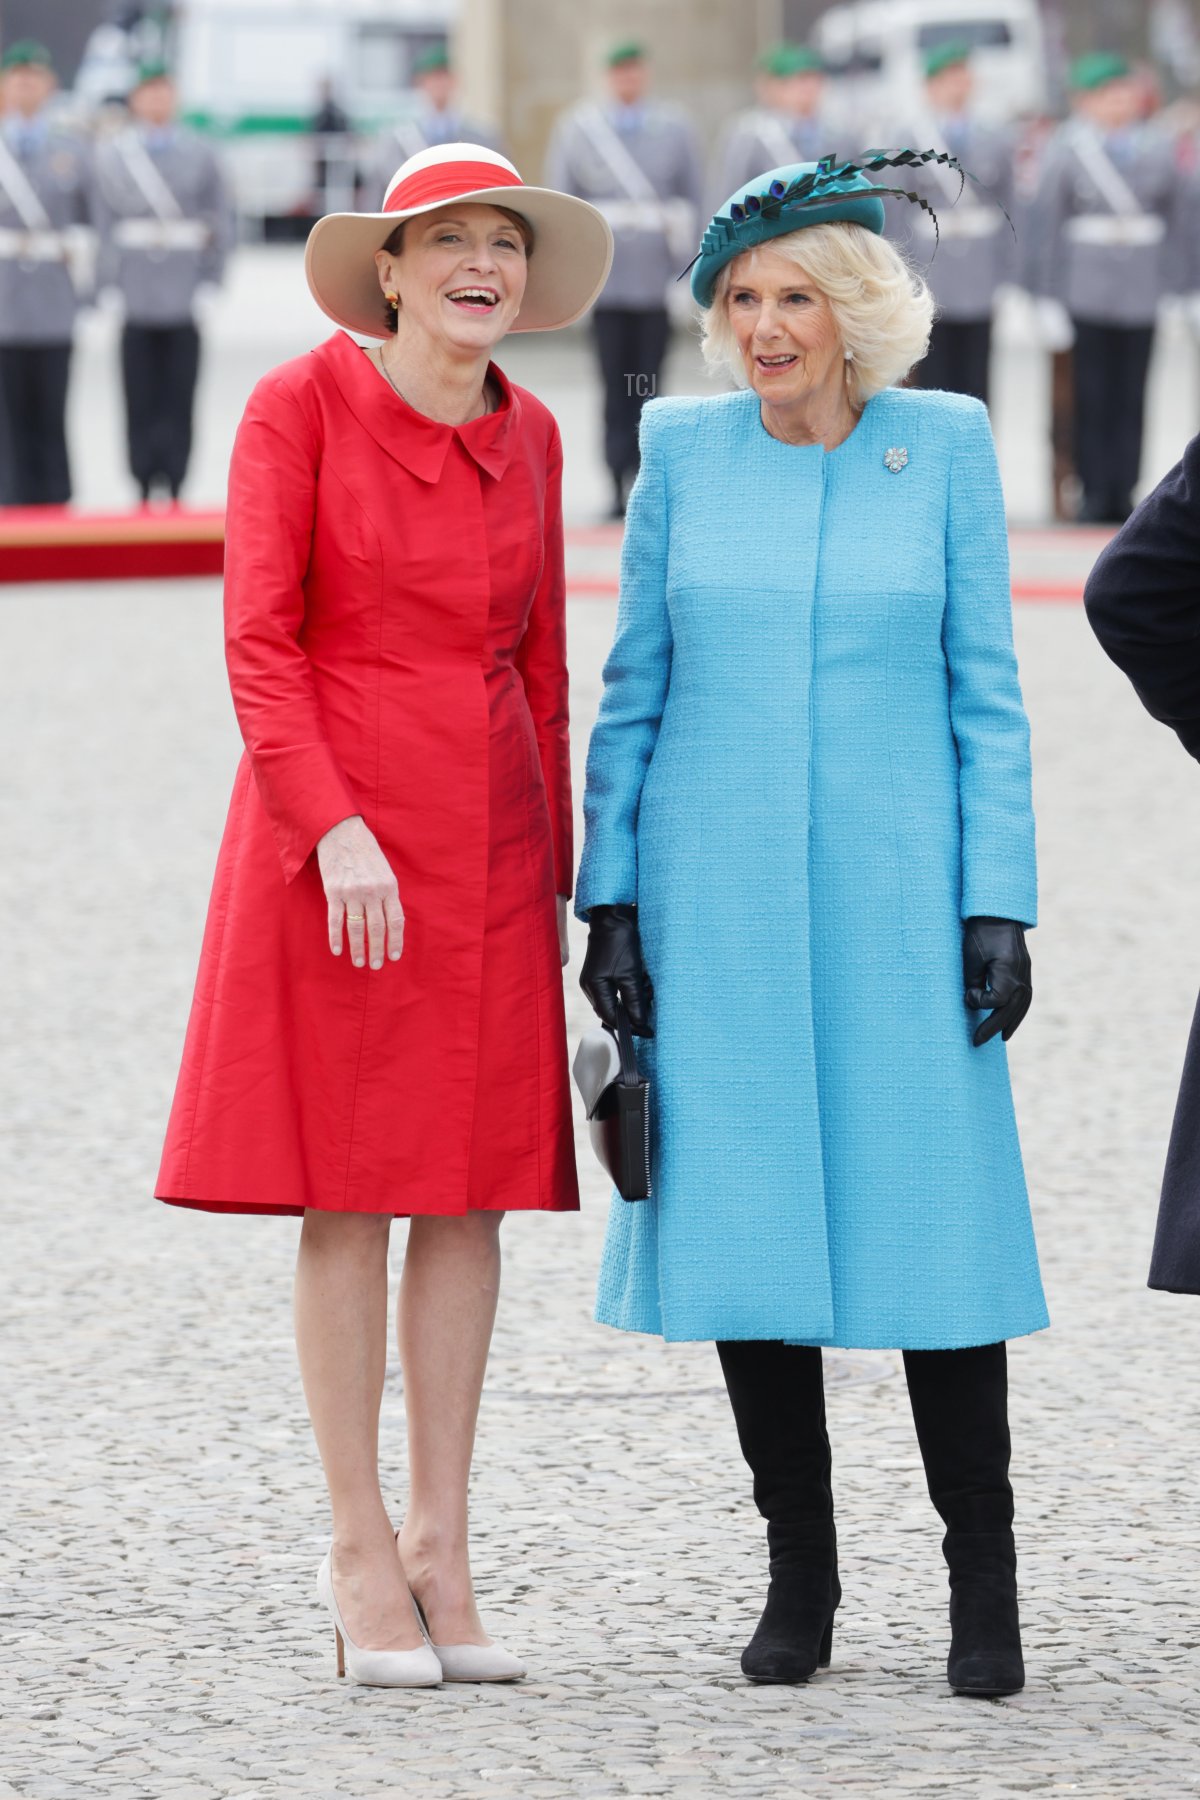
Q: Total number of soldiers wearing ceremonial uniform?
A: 7